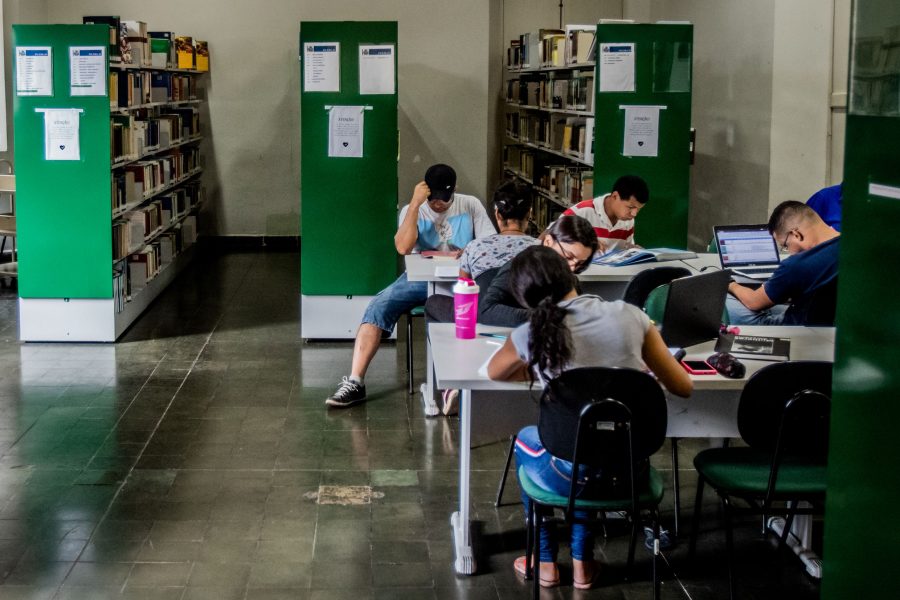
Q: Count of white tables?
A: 2